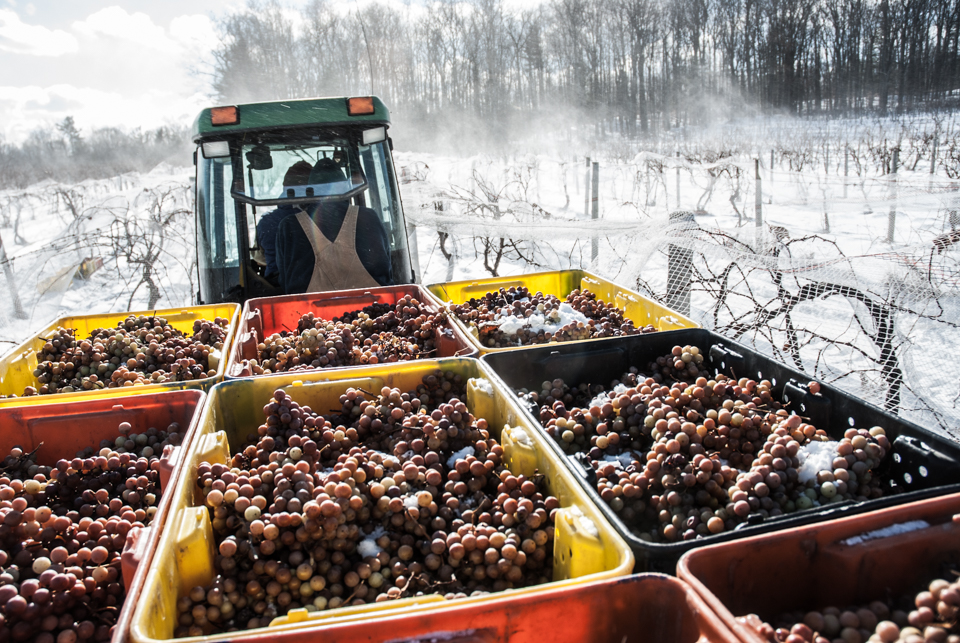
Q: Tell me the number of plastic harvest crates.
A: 8